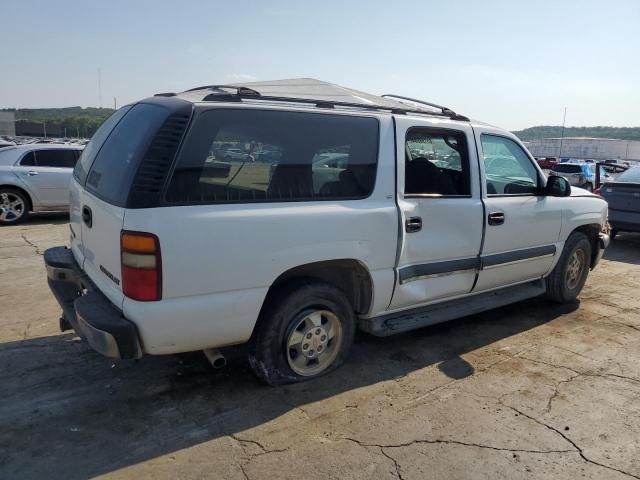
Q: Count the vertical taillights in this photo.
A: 1